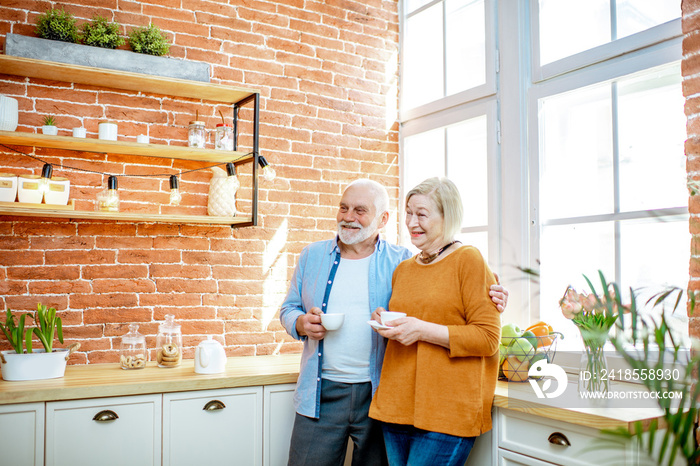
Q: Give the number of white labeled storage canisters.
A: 3